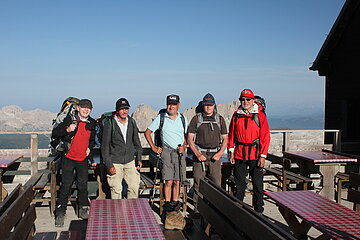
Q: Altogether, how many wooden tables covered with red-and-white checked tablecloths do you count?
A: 4